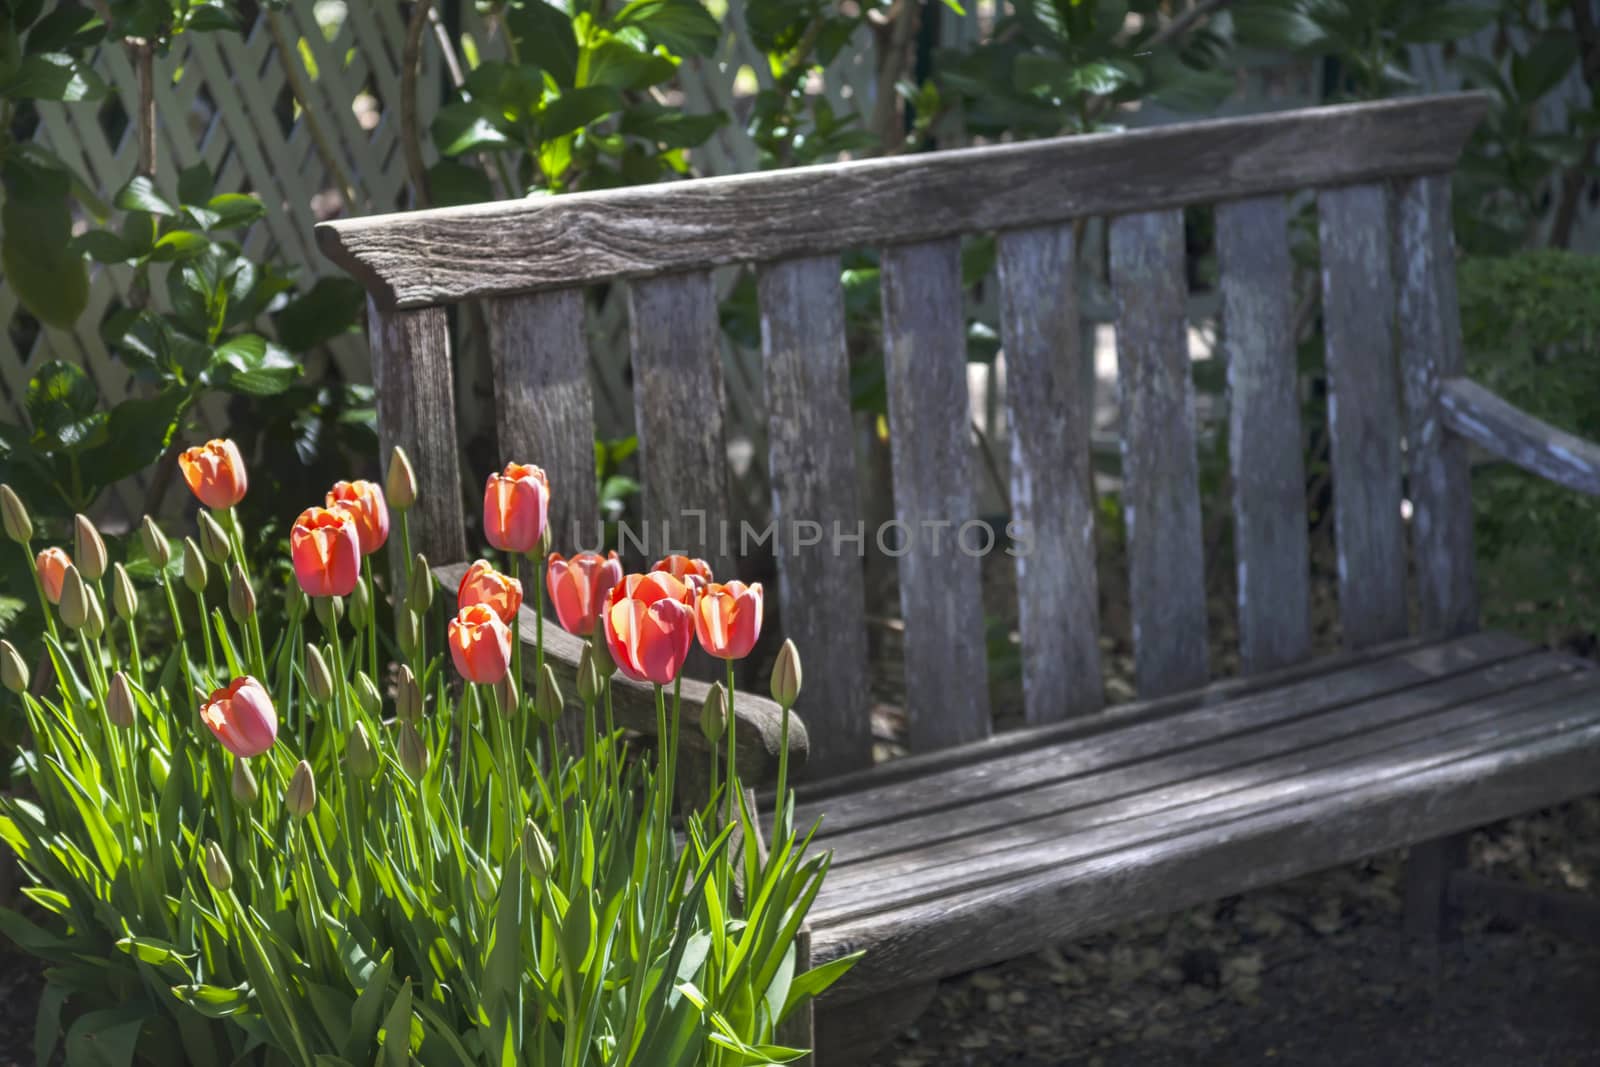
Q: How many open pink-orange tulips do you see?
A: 12